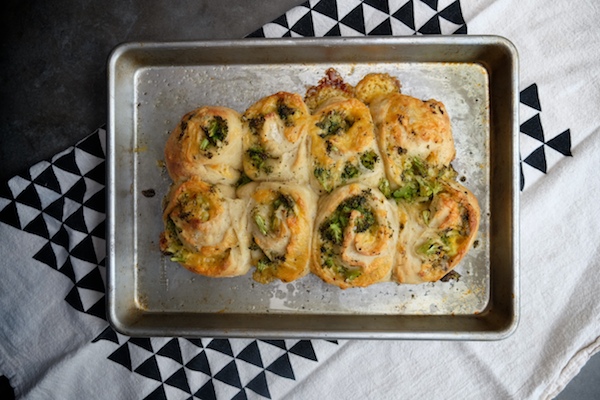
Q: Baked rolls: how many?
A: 8